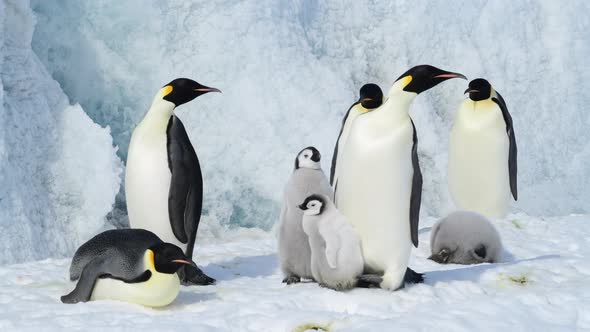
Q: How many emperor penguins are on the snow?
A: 8